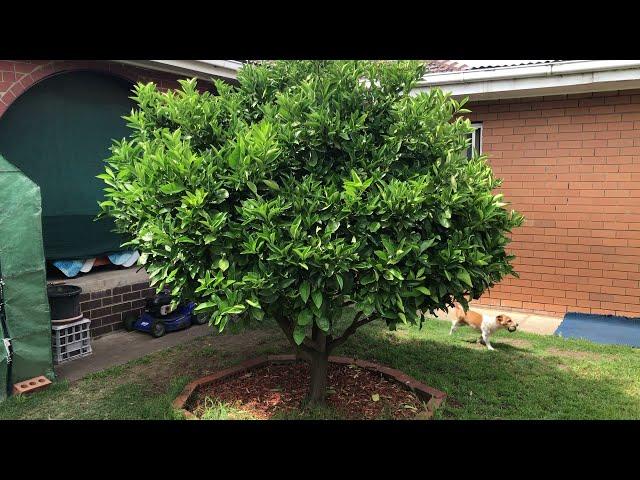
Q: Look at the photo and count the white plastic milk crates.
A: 1